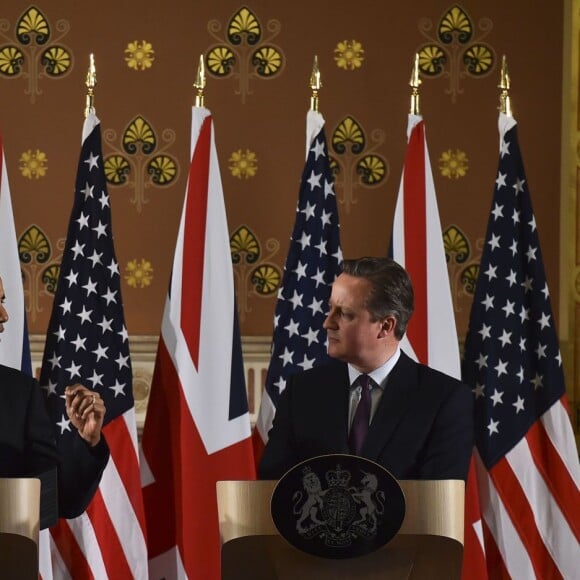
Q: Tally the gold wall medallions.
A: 6